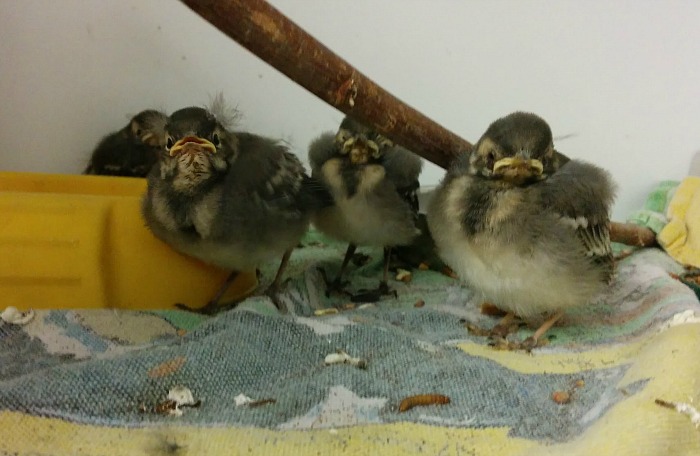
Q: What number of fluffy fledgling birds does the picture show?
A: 4